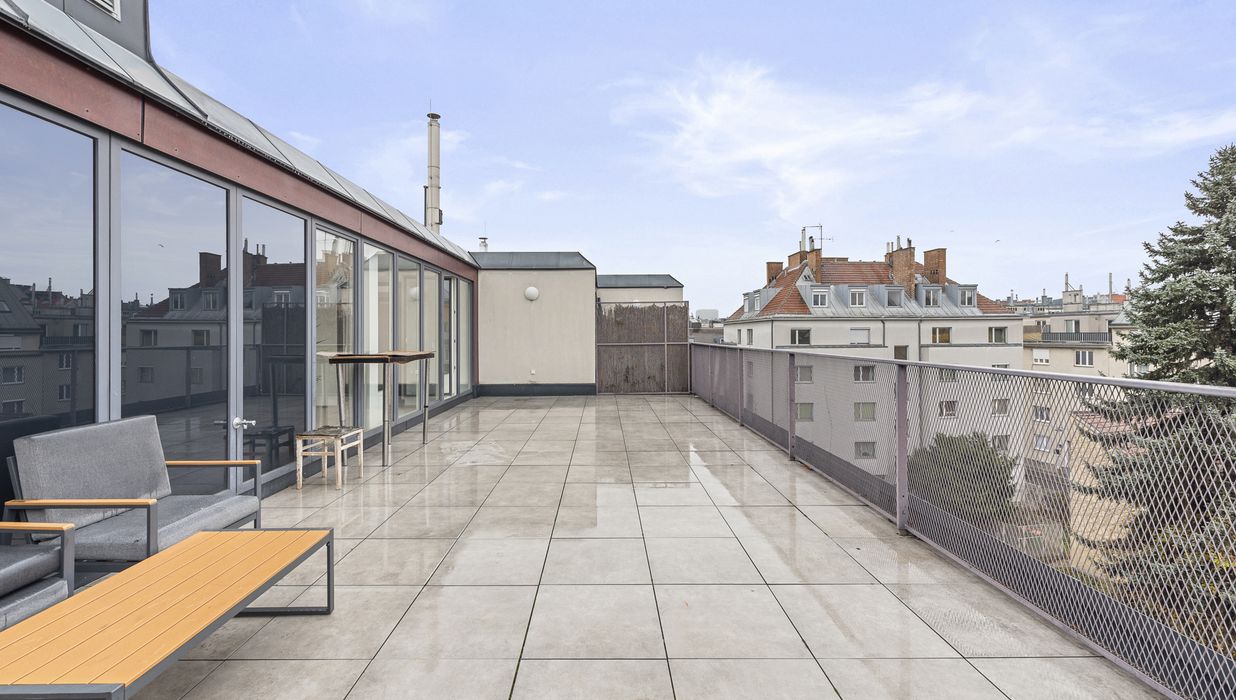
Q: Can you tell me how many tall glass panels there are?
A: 9